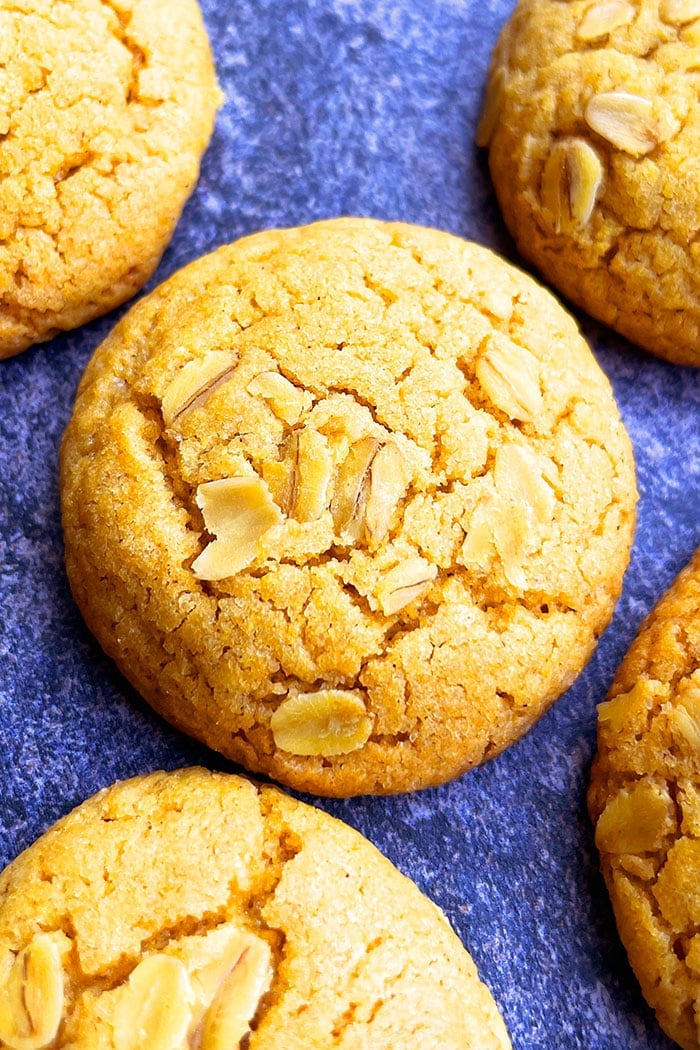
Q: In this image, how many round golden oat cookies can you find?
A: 5